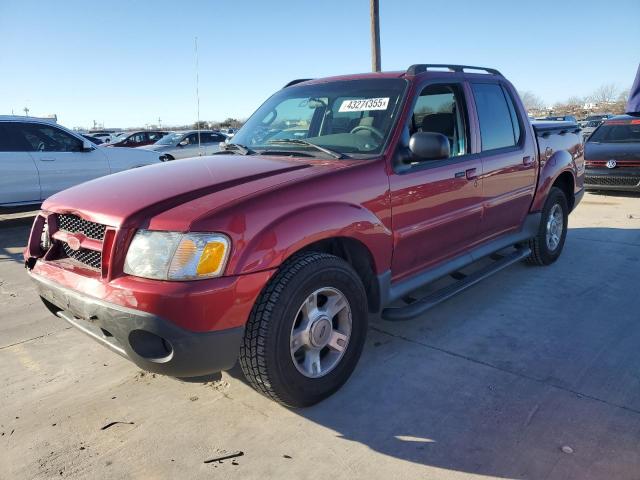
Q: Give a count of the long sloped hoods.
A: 1